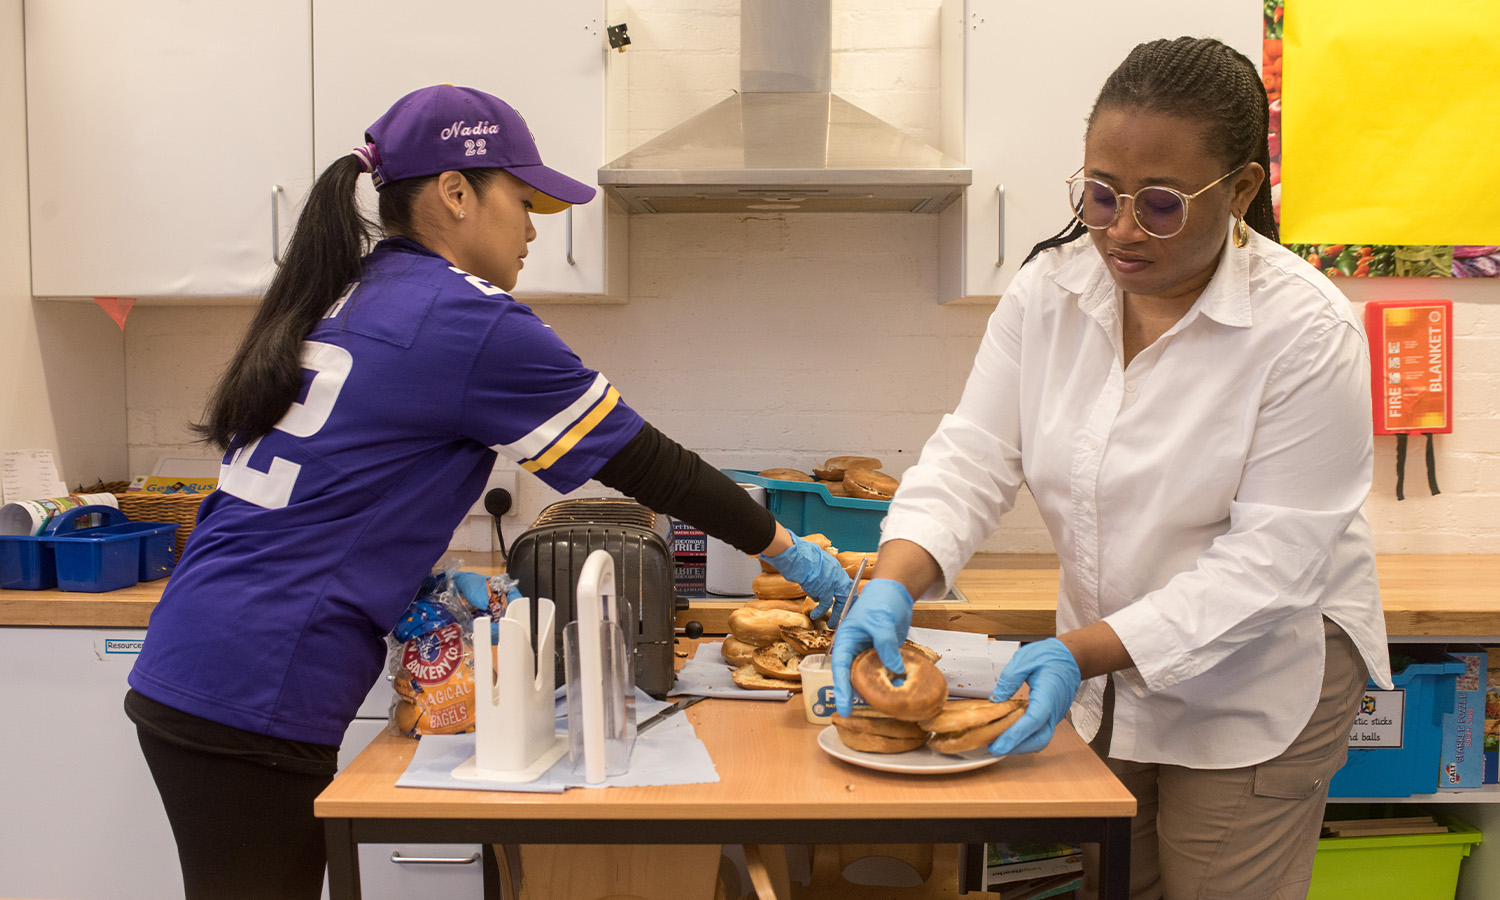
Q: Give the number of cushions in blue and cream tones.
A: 0